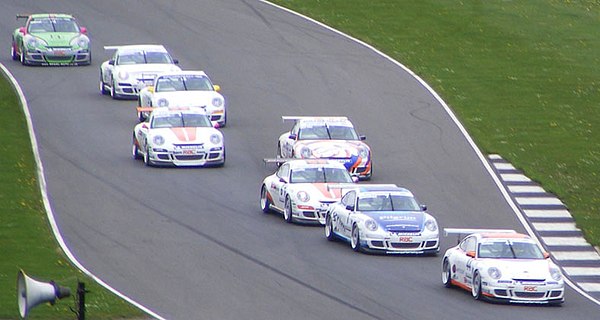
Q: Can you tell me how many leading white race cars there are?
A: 1